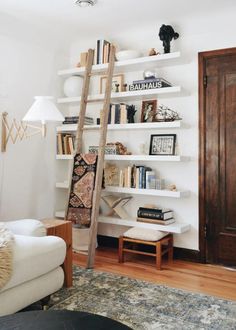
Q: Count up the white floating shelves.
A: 6